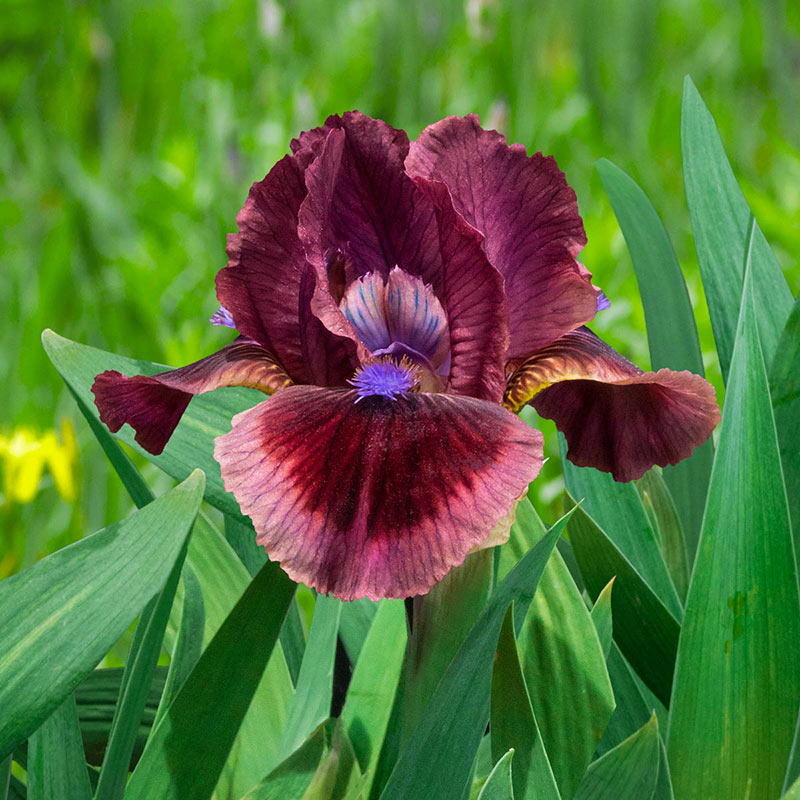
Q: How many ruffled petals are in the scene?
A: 6